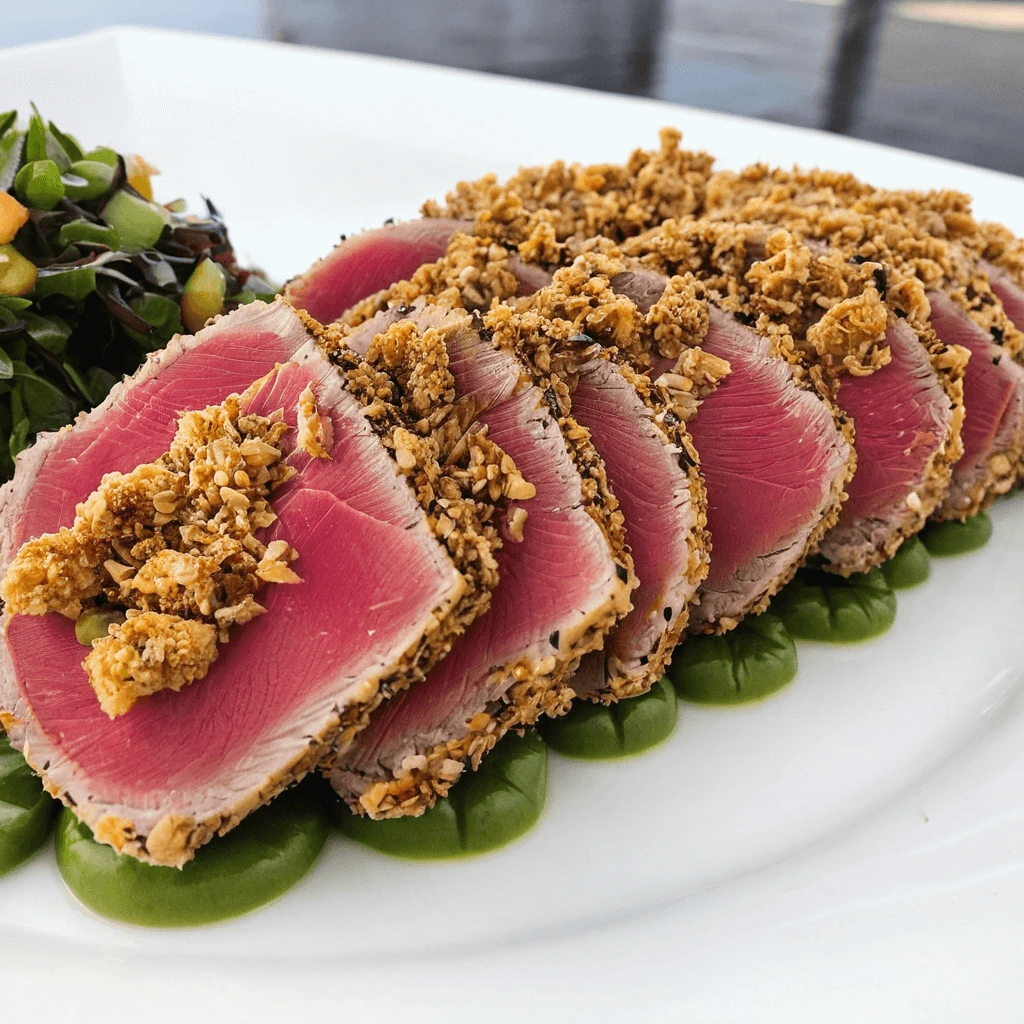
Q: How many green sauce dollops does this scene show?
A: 8